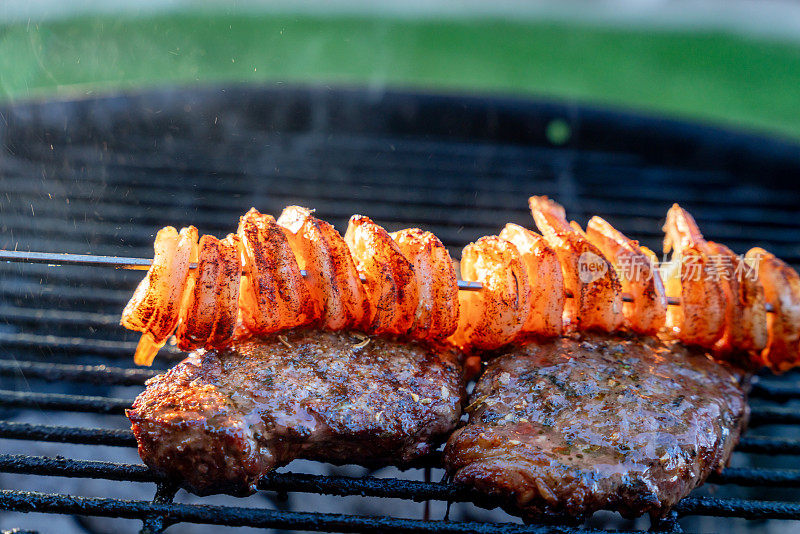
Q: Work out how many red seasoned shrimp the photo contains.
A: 13